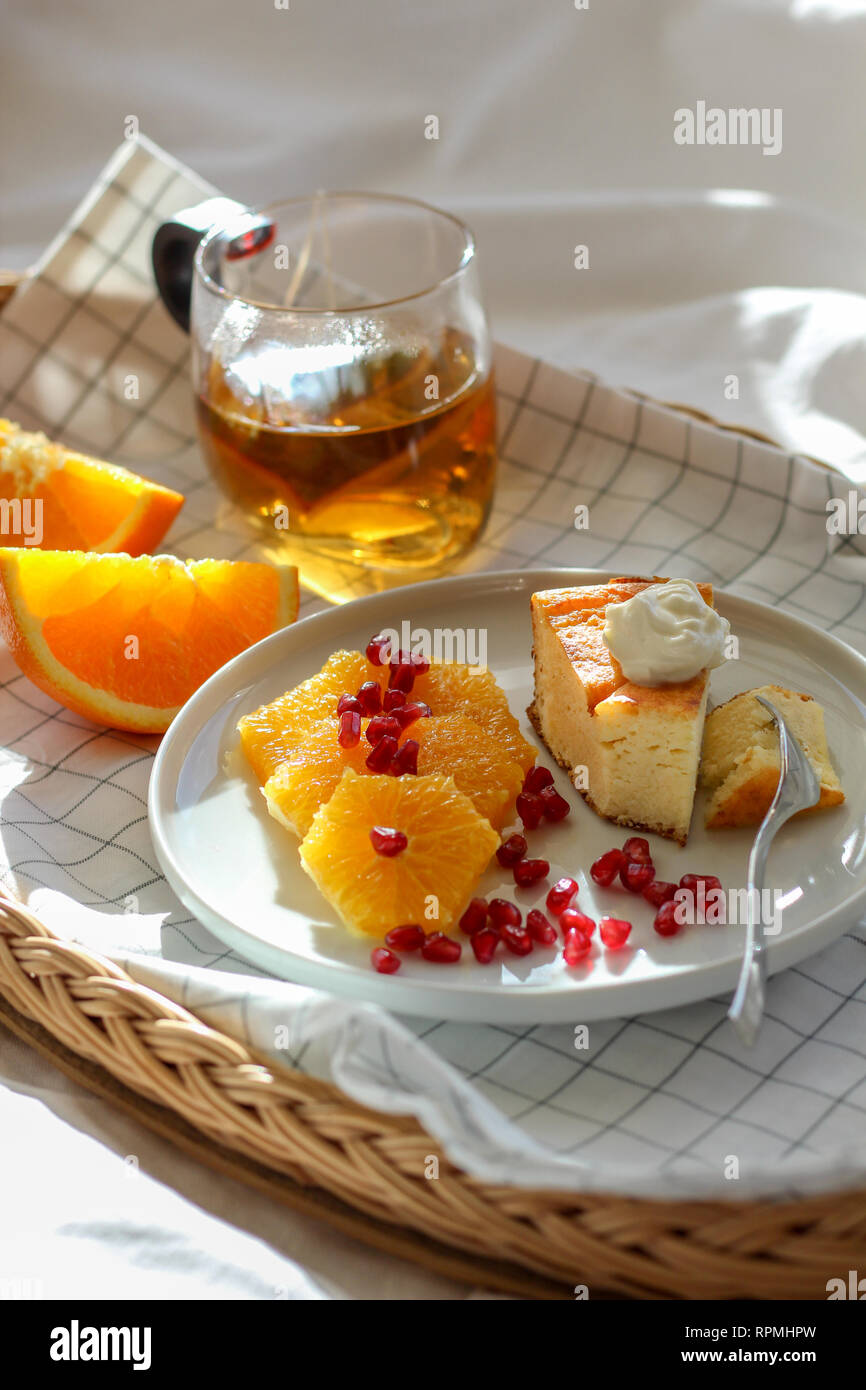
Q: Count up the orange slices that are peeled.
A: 5